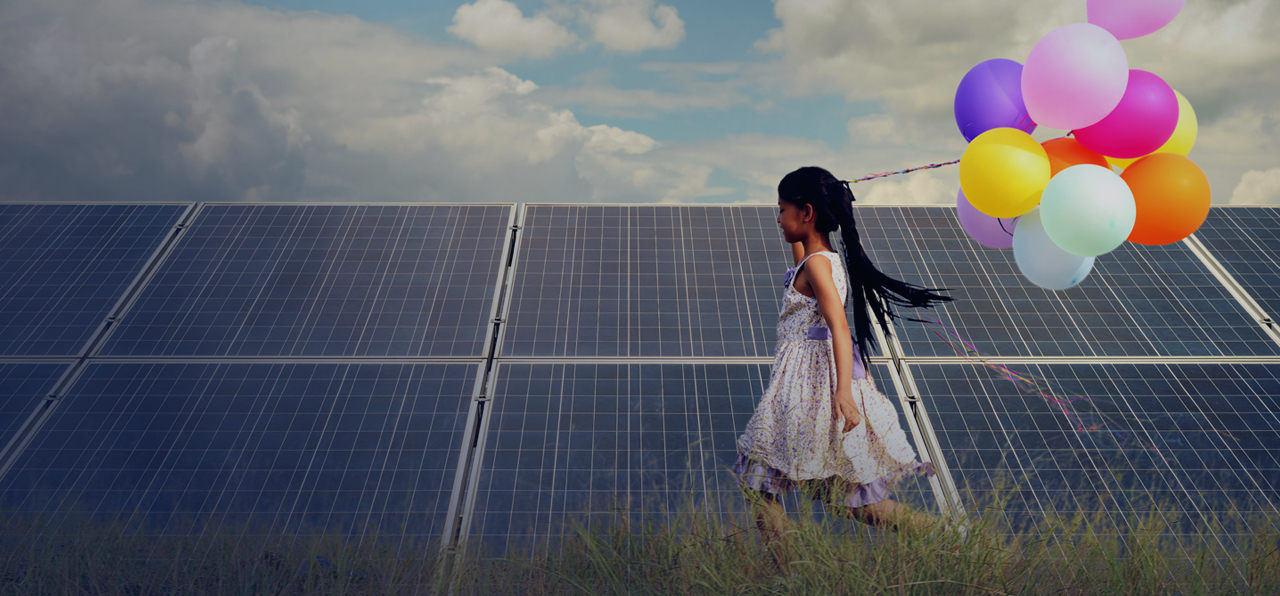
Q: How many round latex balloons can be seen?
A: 11